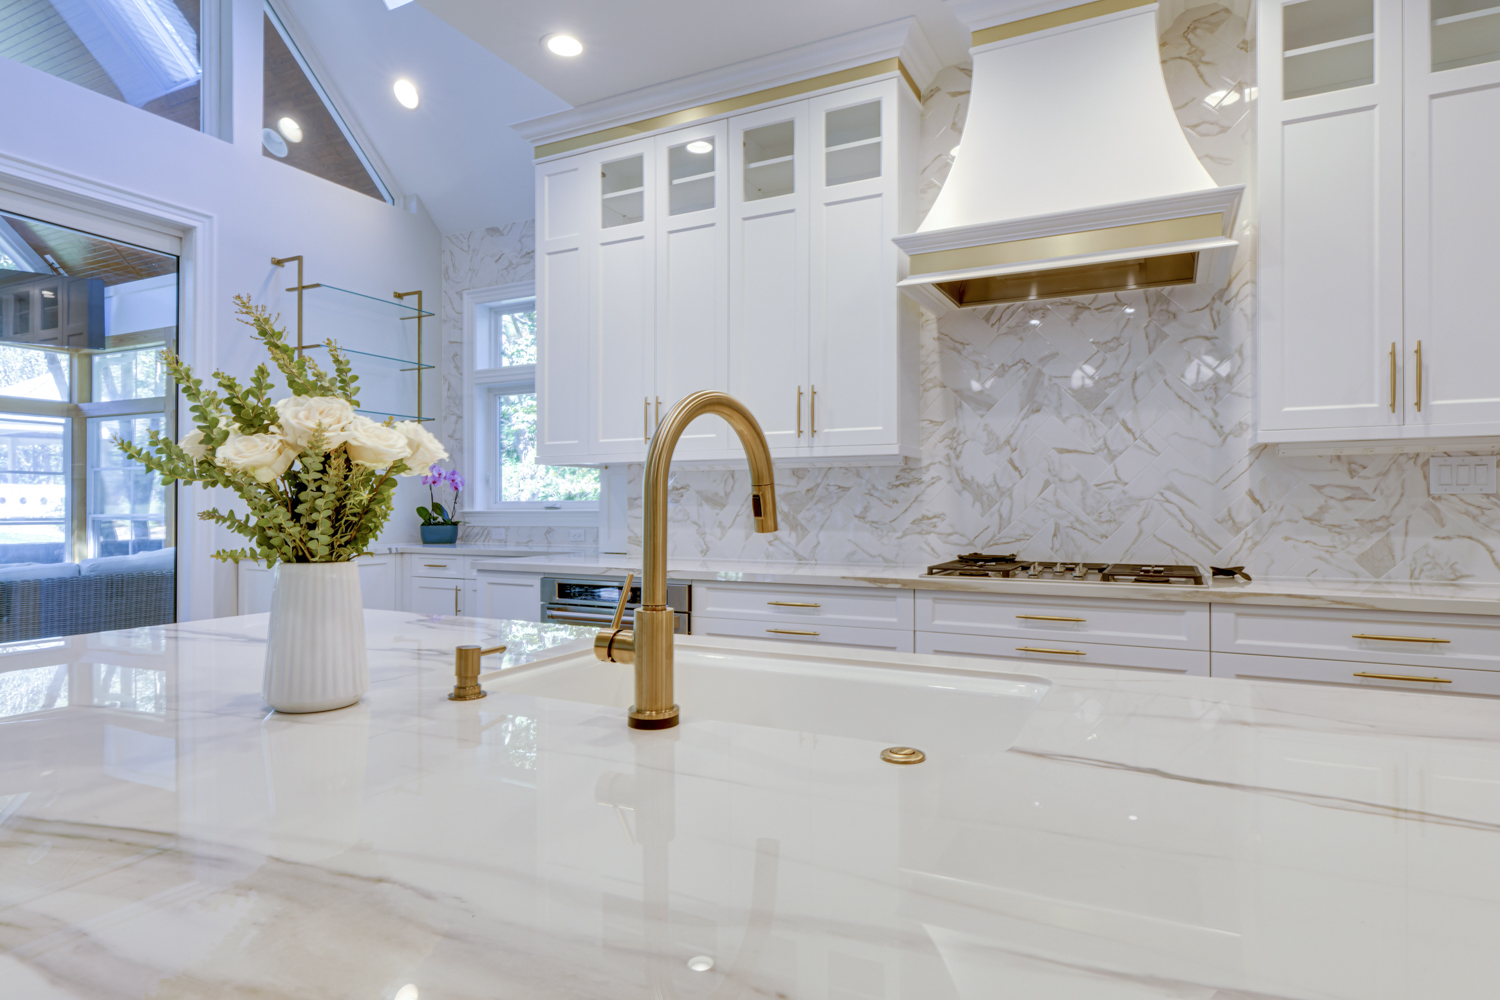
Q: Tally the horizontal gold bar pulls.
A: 7